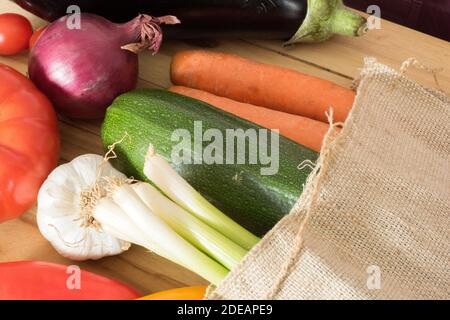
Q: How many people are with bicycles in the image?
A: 0